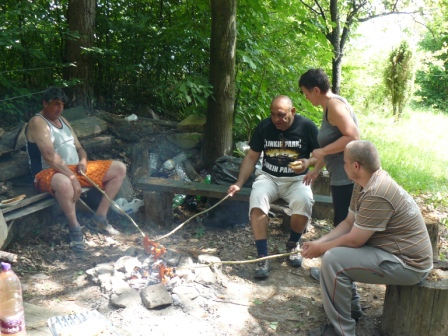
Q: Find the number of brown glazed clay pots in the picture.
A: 0